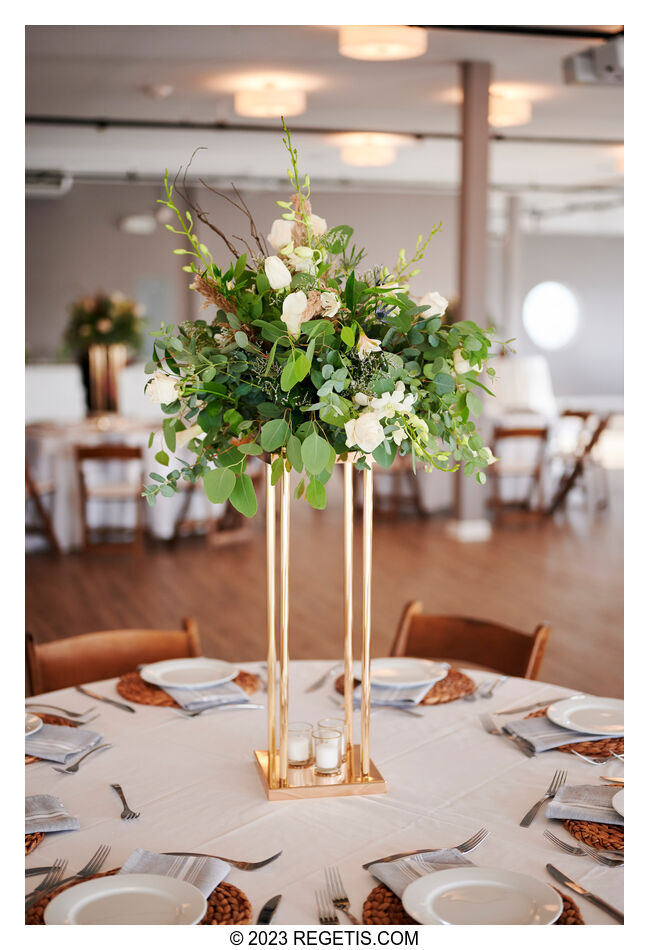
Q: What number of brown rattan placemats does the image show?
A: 8